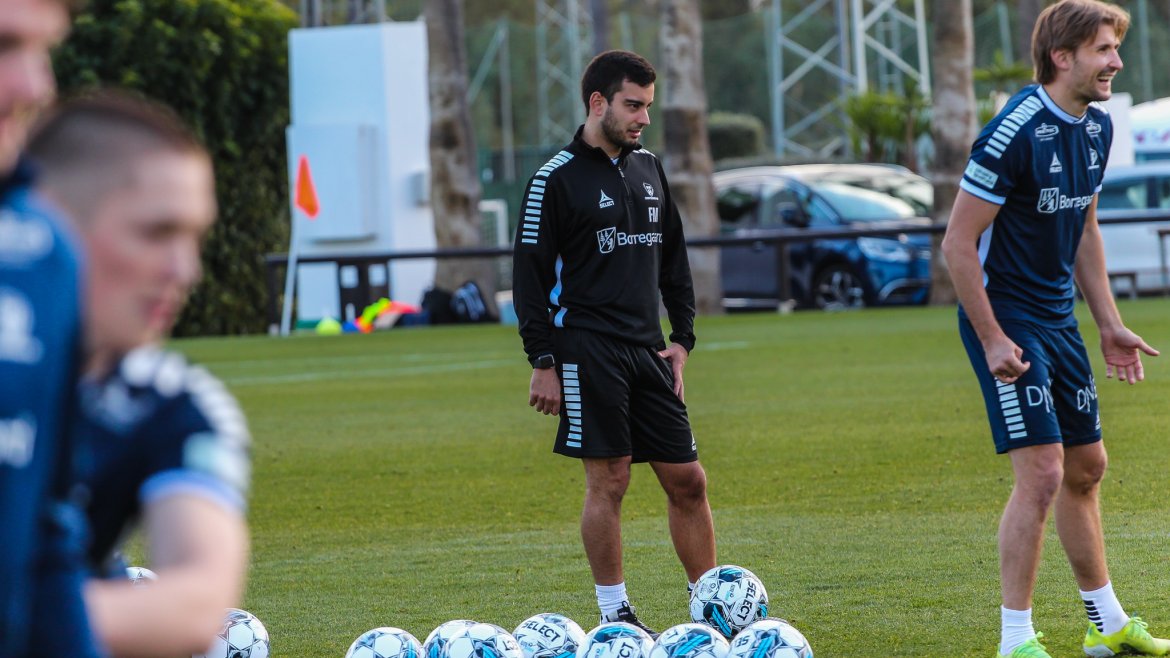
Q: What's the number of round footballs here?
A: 10